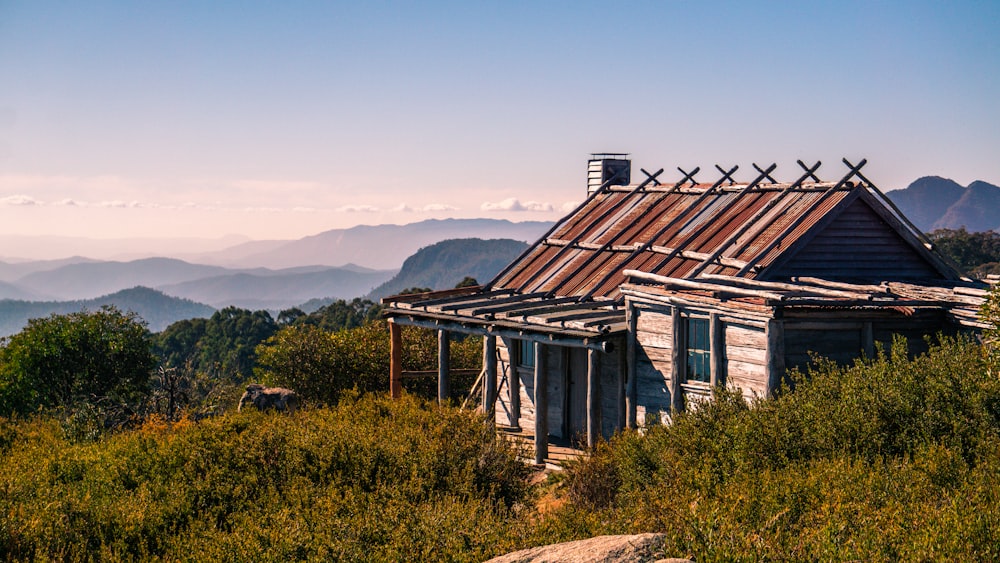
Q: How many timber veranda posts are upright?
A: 5